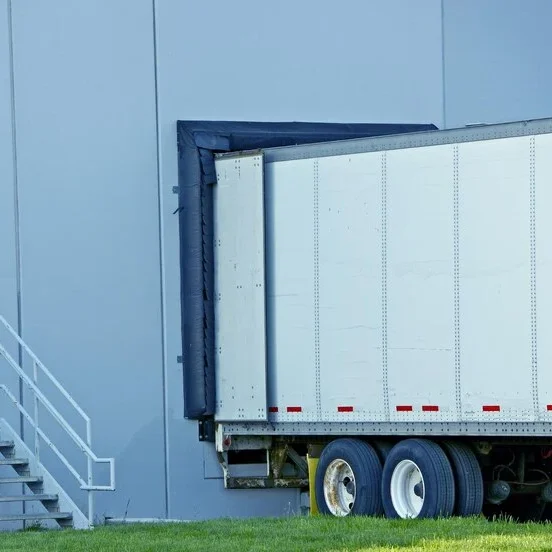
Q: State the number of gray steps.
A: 5